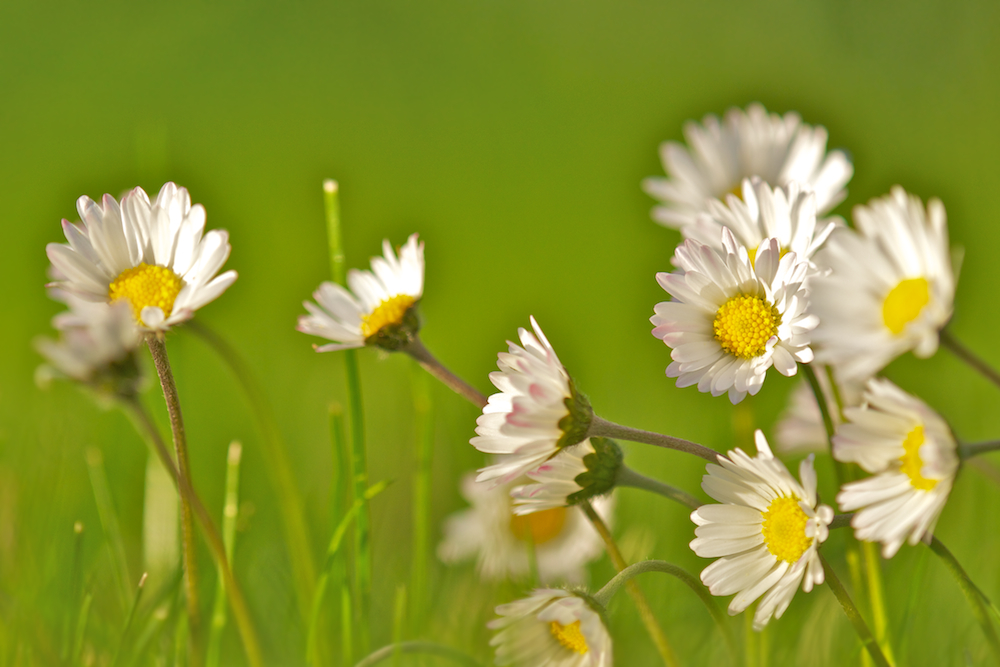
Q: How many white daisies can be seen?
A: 14